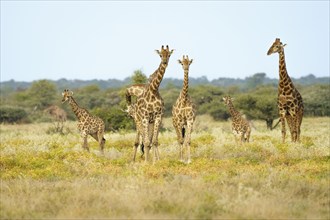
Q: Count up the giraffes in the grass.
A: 6